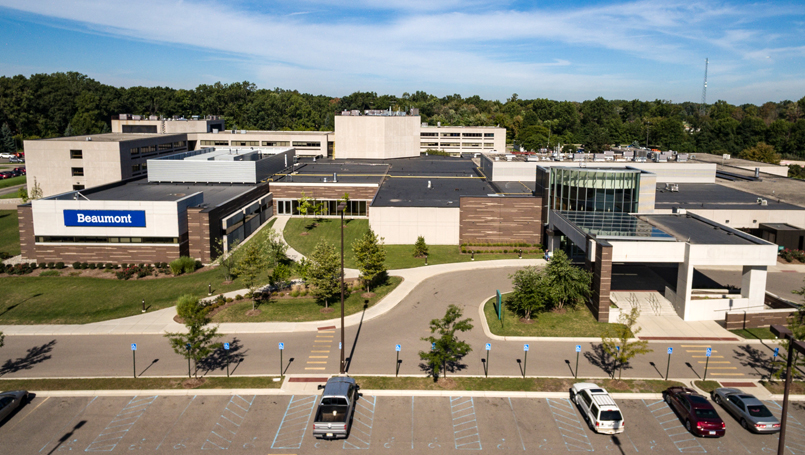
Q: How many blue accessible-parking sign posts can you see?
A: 14